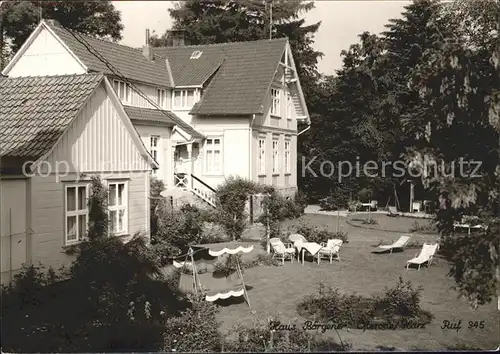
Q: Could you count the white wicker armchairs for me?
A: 3